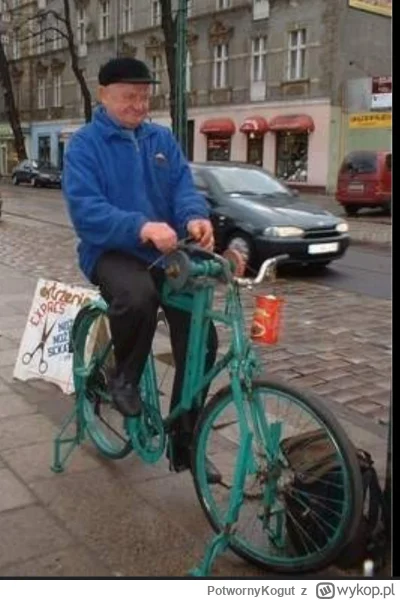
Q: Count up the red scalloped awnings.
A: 3